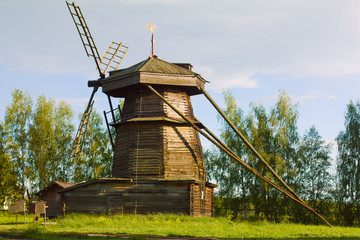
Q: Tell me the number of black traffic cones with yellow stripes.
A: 0